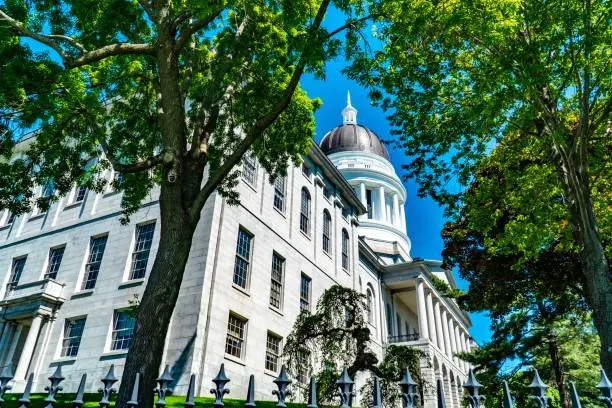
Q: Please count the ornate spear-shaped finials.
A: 11